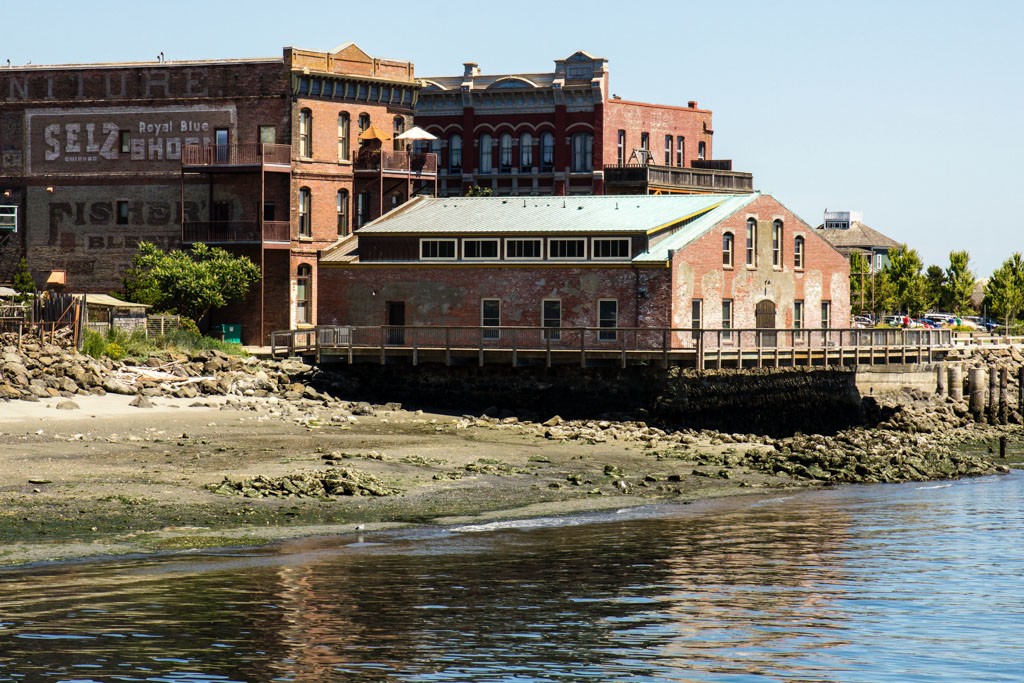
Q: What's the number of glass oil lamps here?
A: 0